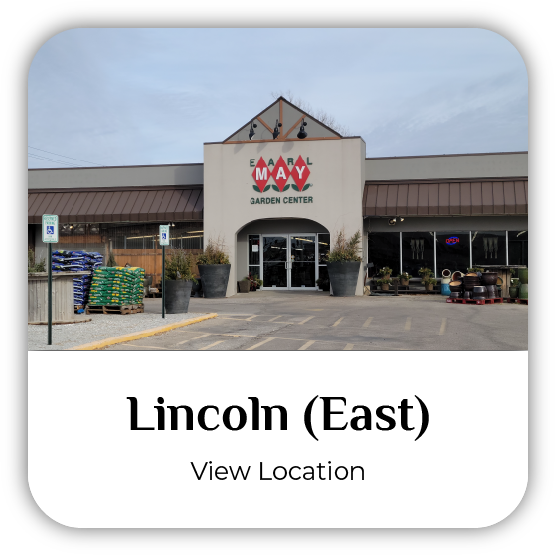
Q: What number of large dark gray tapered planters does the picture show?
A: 3